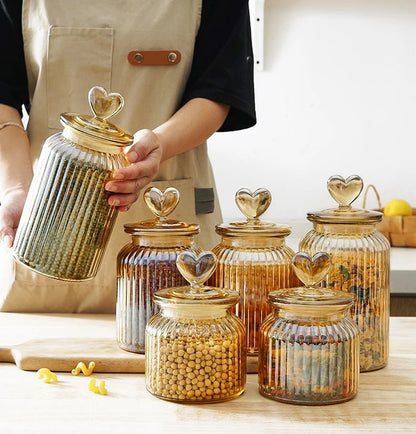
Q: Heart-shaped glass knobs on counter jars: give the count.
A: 5